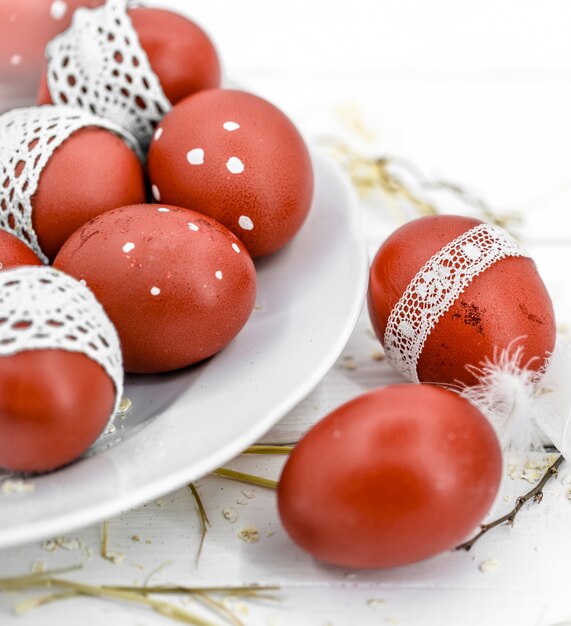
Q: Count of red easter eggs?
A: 9